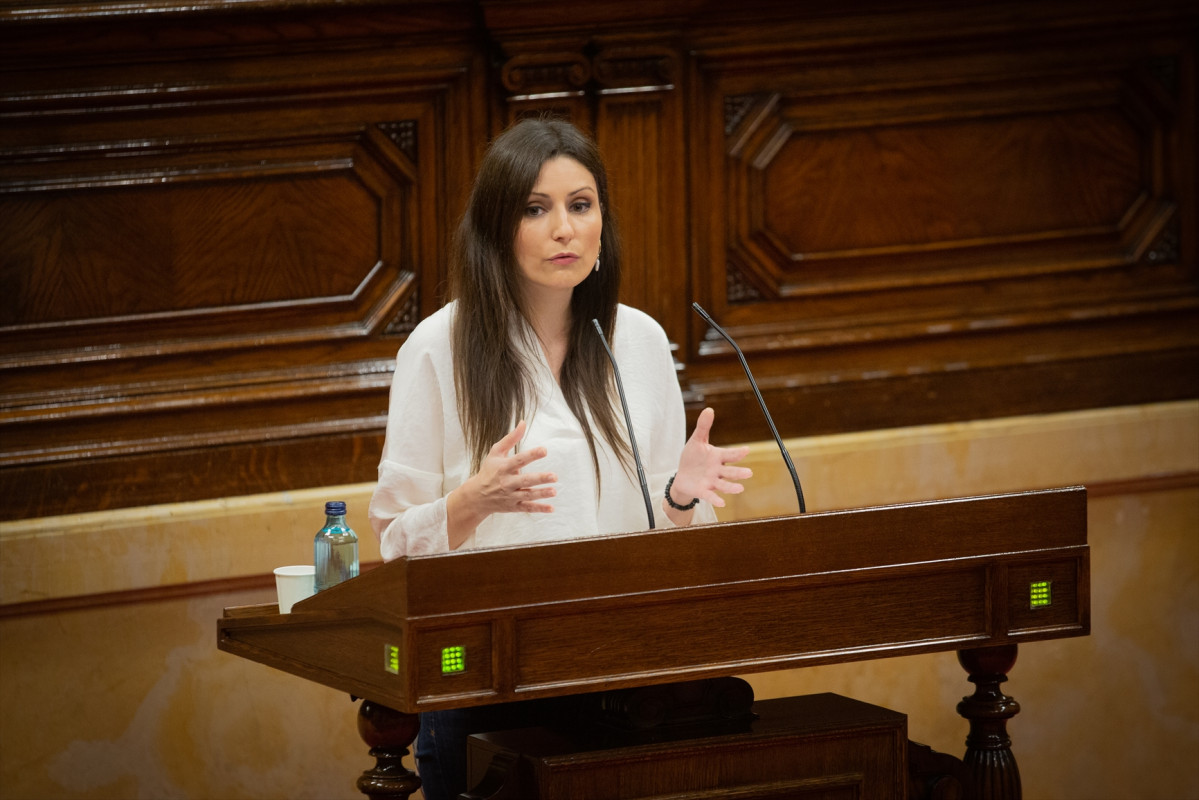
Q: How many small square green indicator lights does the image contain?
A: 3